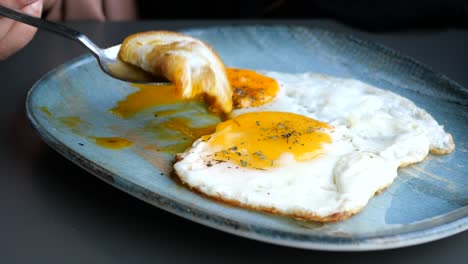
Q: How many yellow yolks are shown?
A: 2